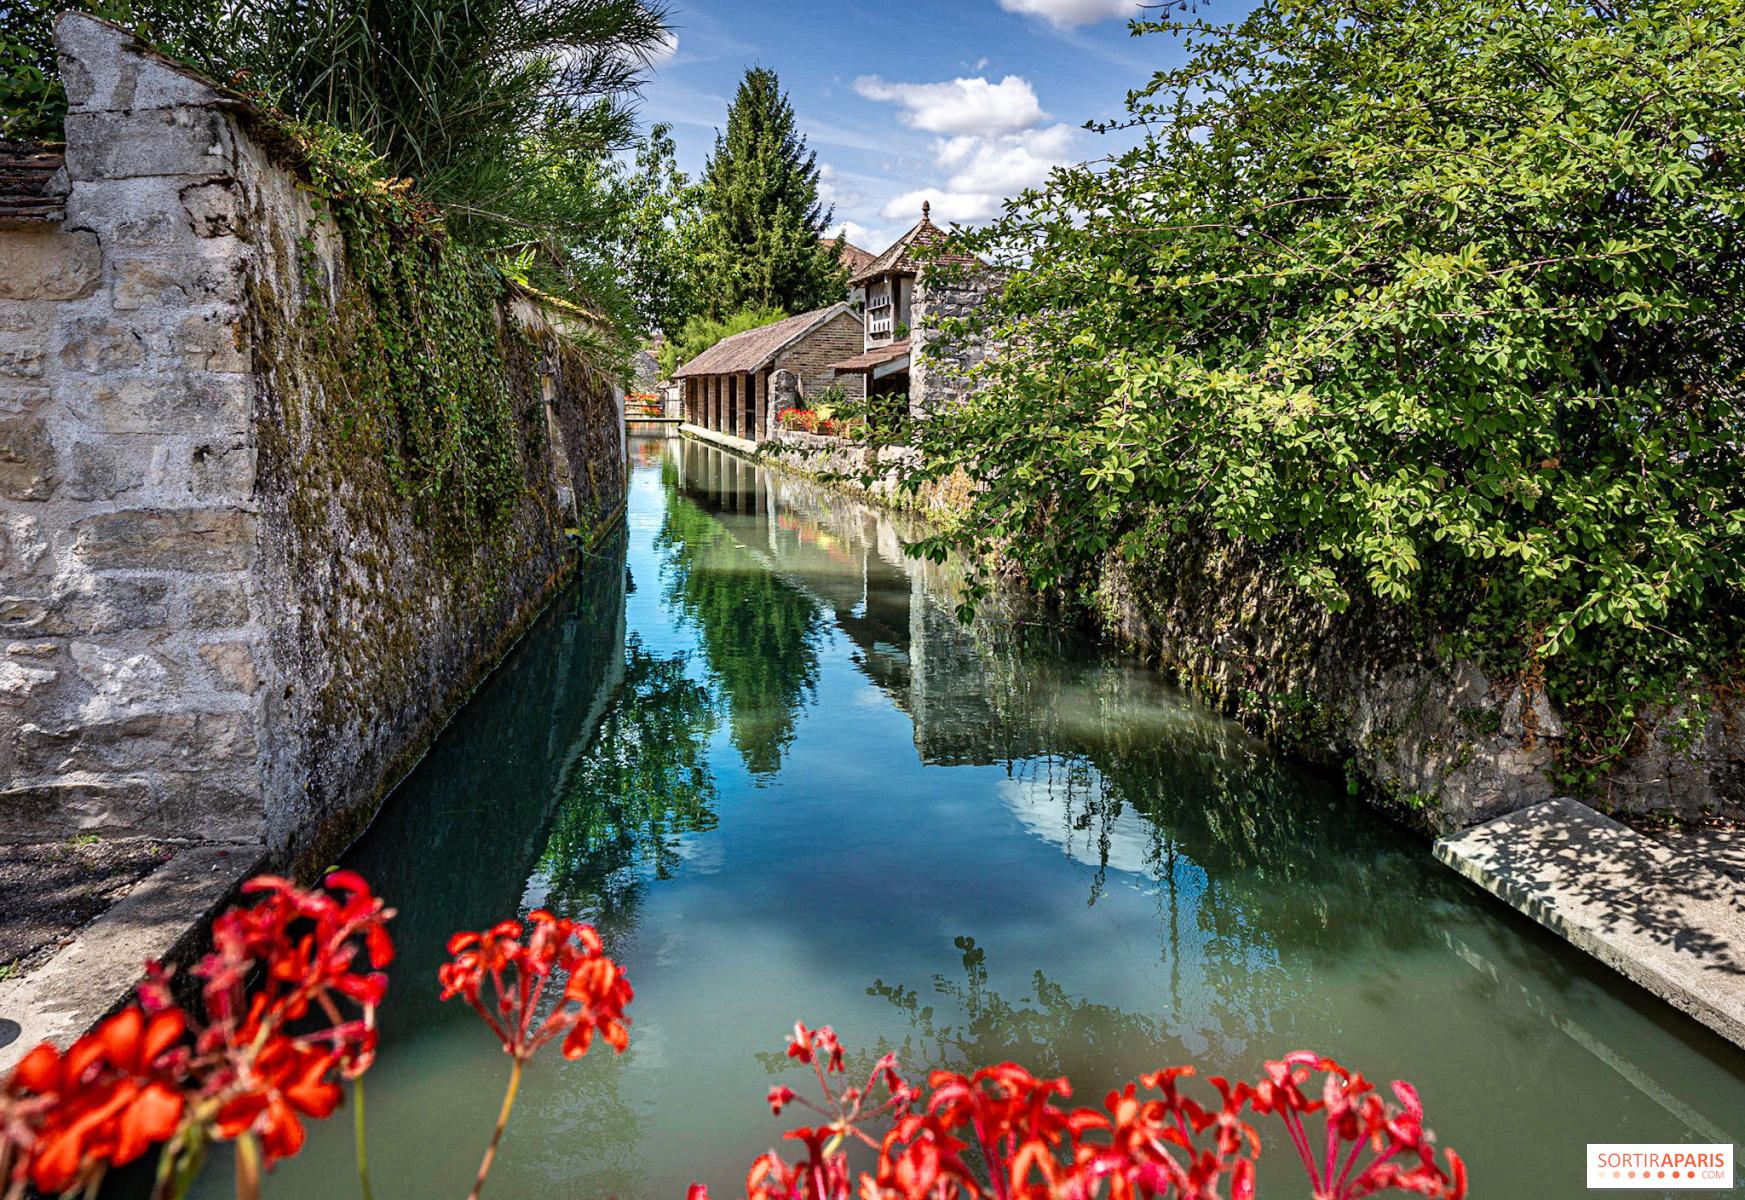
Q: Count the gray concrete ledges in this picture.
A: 2